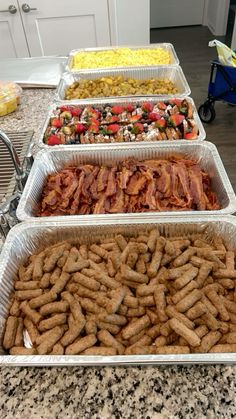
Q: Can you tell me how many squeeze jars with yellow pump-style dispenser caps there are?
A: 0